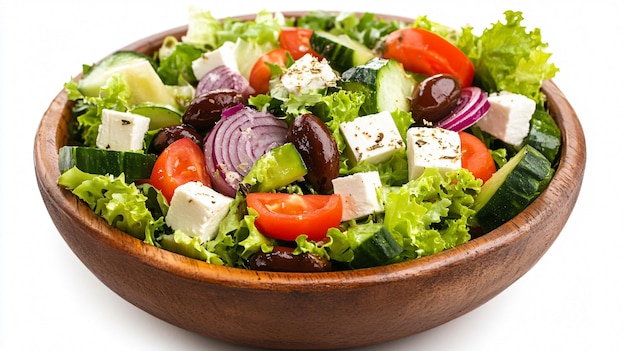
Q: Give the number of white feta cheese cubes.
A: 8